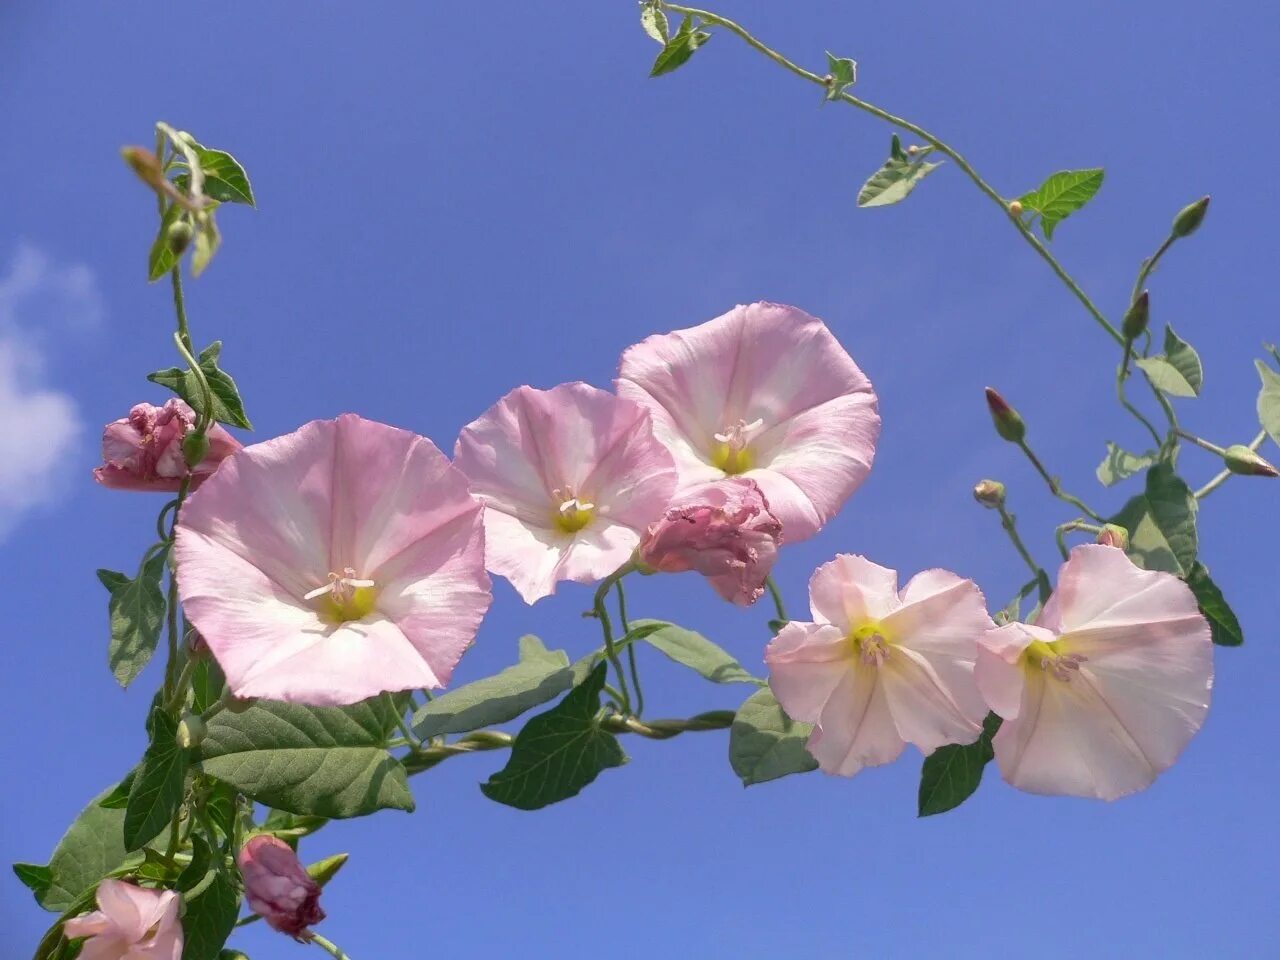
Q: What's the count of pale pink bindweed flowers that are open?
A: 5